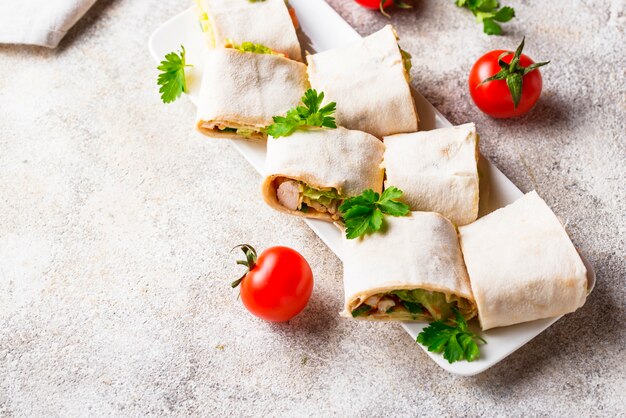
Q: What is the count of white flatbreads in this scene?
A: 7